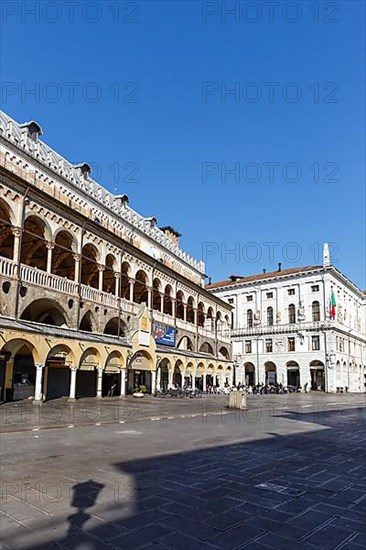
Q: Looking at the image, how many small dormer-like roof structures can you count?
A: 4